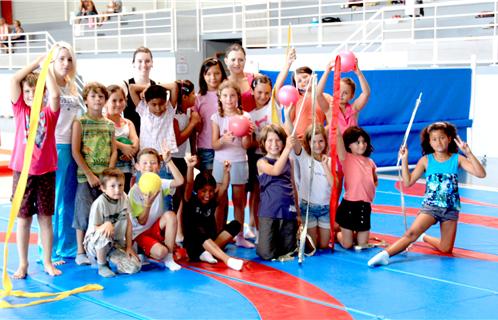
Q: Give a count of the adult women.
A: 3